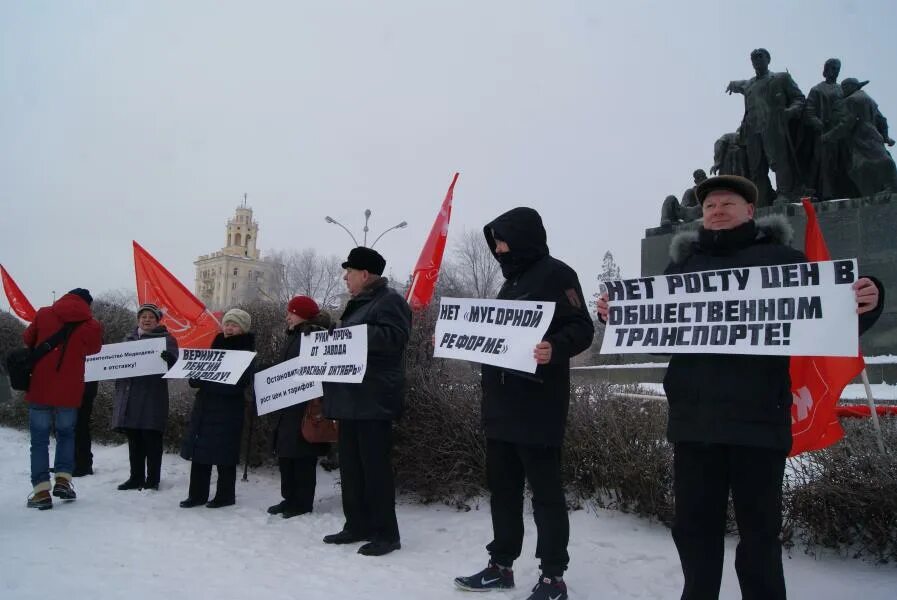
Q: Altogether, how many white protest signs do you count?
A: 6